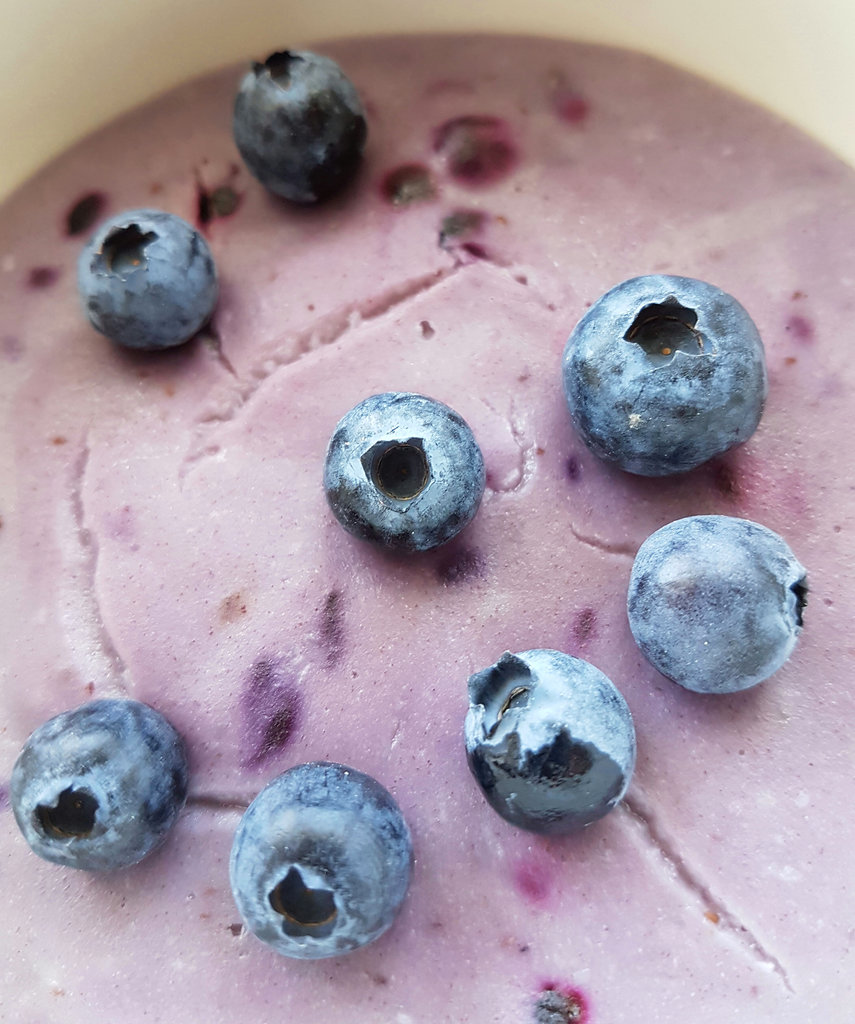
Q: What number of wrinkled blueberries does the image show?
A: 0